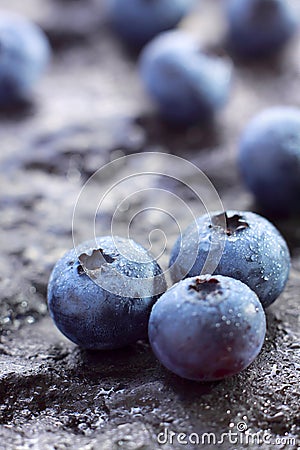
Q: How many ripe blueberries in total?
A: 8